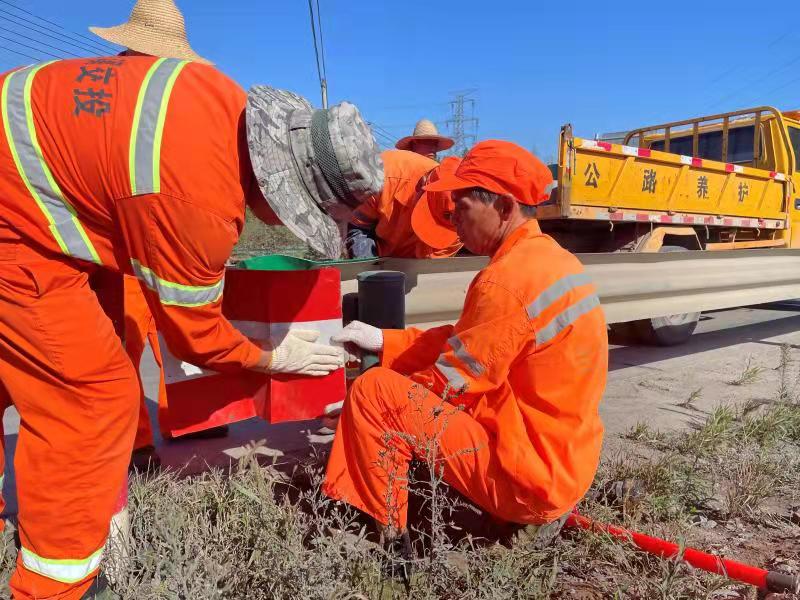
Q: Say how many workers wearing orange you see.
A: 5